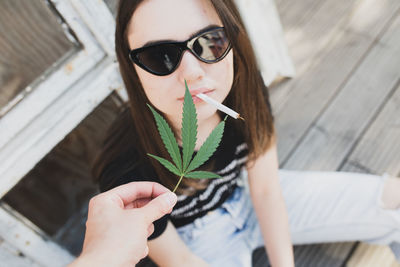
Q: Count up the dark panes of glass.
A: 2